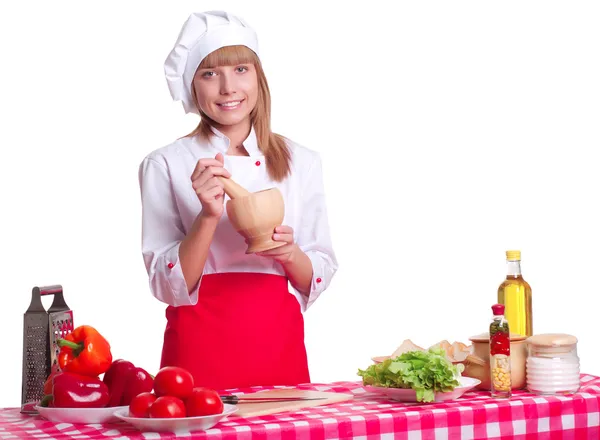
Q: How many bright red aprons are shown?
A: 1